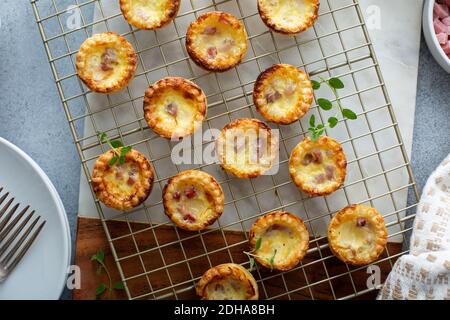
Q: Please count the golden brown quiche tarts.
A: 13